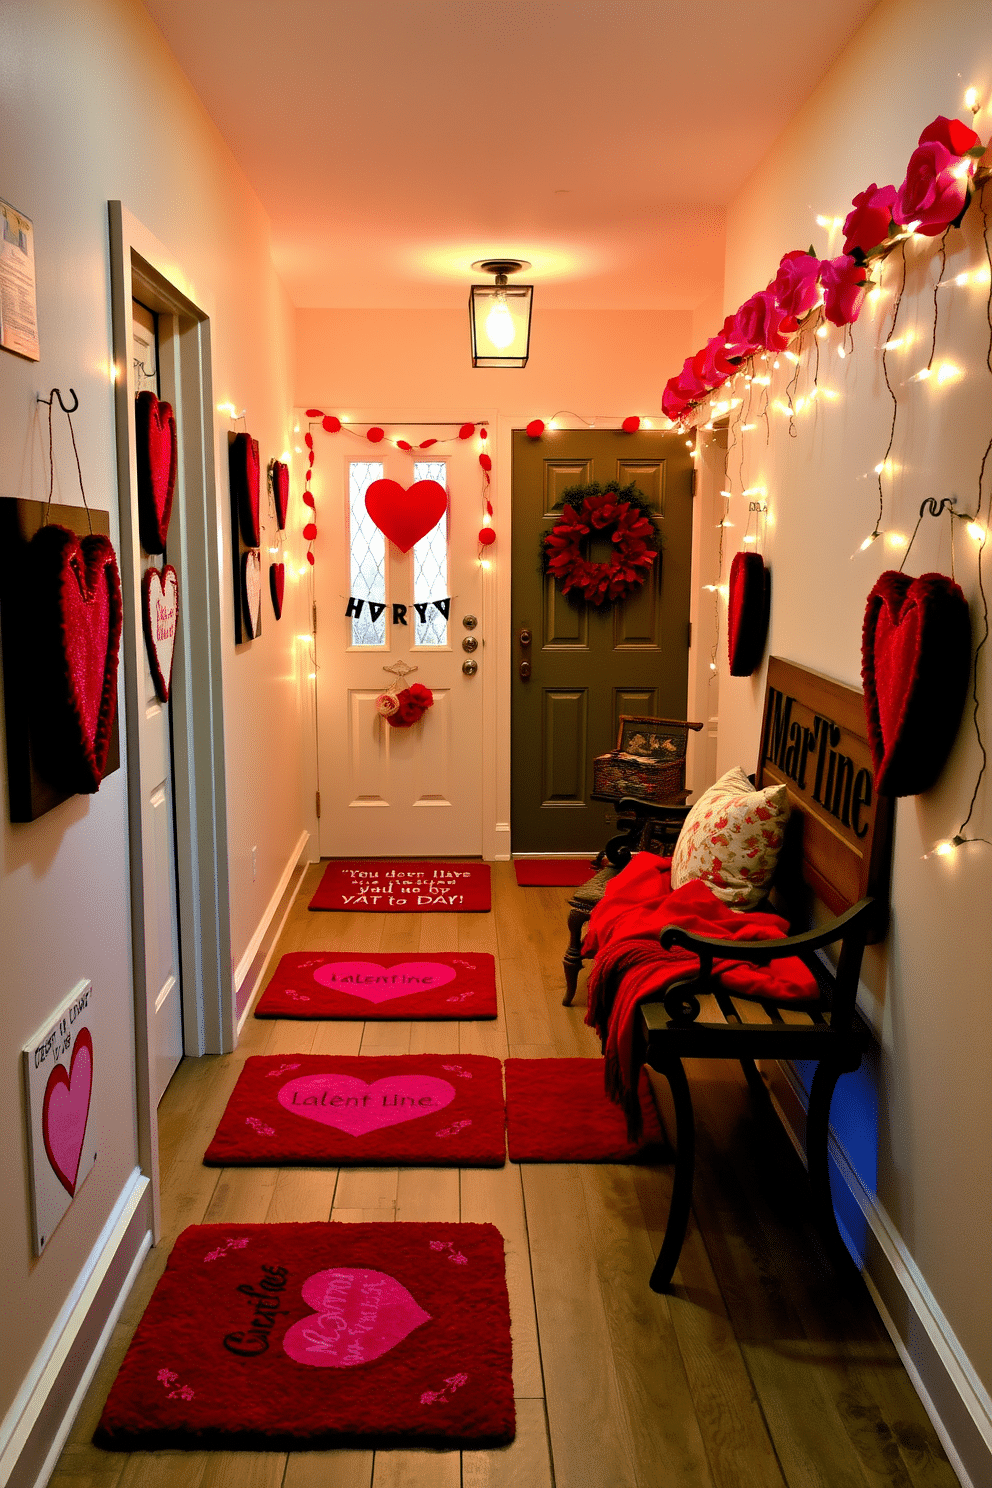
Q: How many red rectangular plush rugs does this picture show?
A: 6